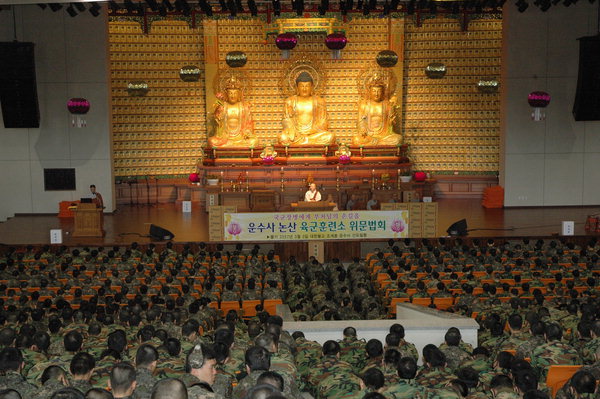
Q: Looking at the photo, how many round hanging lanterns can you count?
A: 10